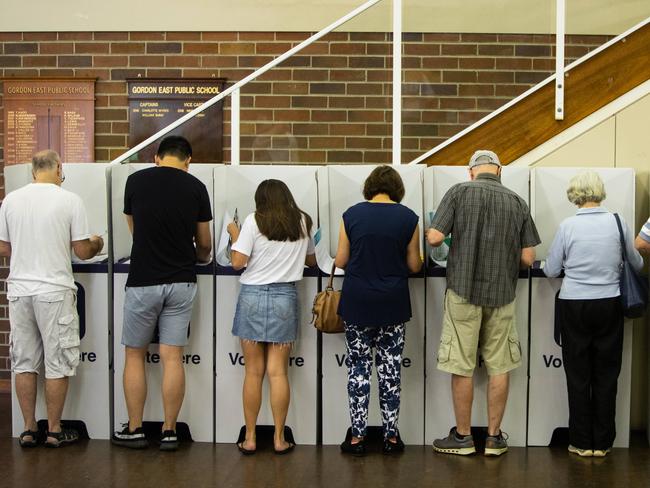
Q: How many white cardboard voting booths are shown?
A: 6